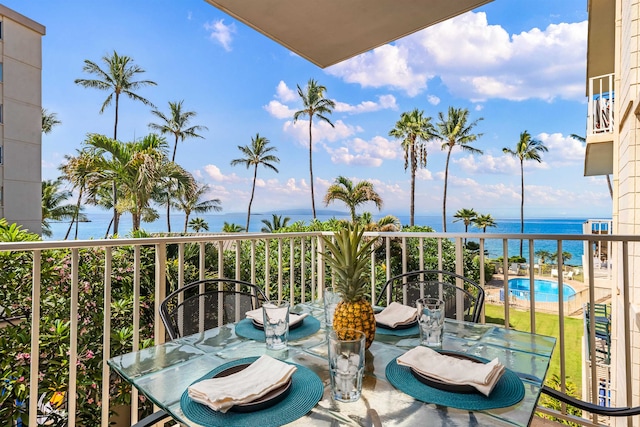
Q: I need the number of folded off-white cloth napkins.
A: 4